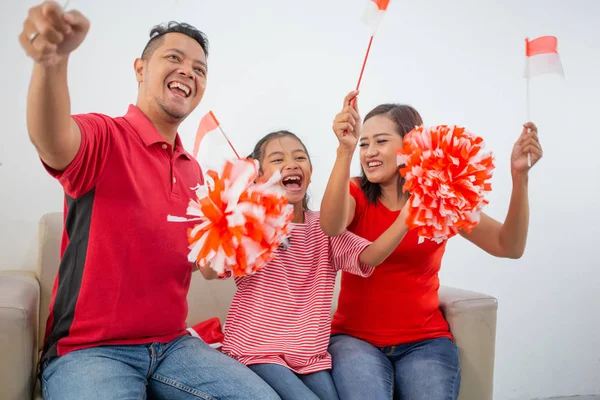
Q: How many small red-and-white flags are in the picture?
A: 3